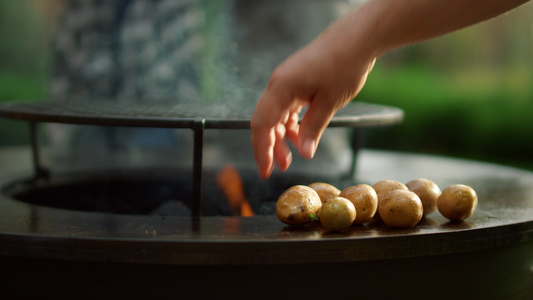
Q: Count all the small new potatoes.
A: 8